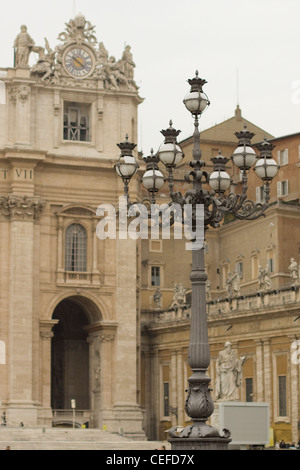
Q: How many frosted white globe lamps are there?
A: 7